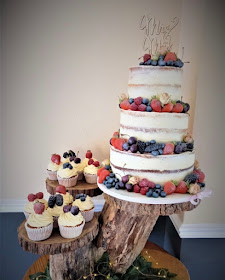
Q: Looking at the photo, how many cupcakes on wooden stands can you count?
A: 12